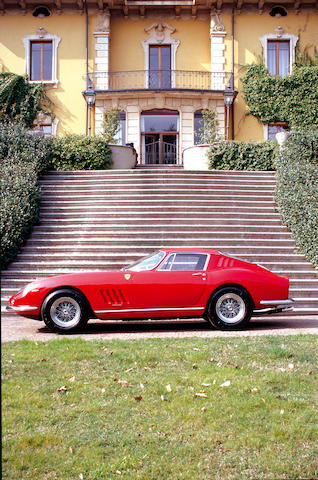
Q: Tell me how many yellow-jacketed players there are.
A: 0